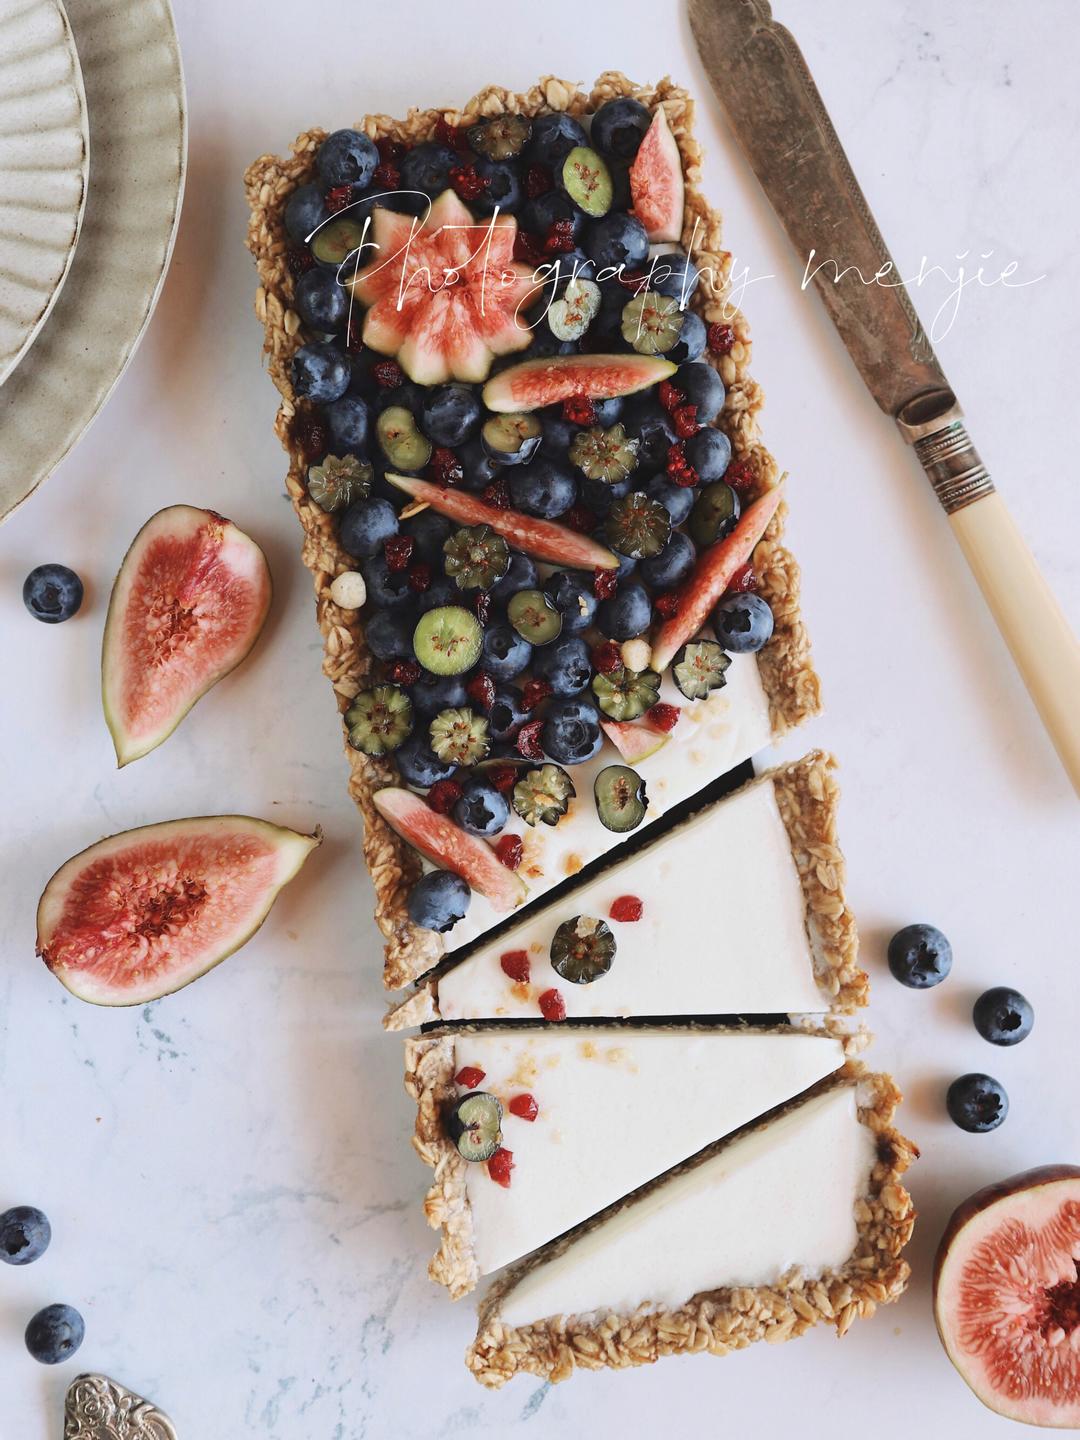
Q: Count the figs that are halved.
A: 3